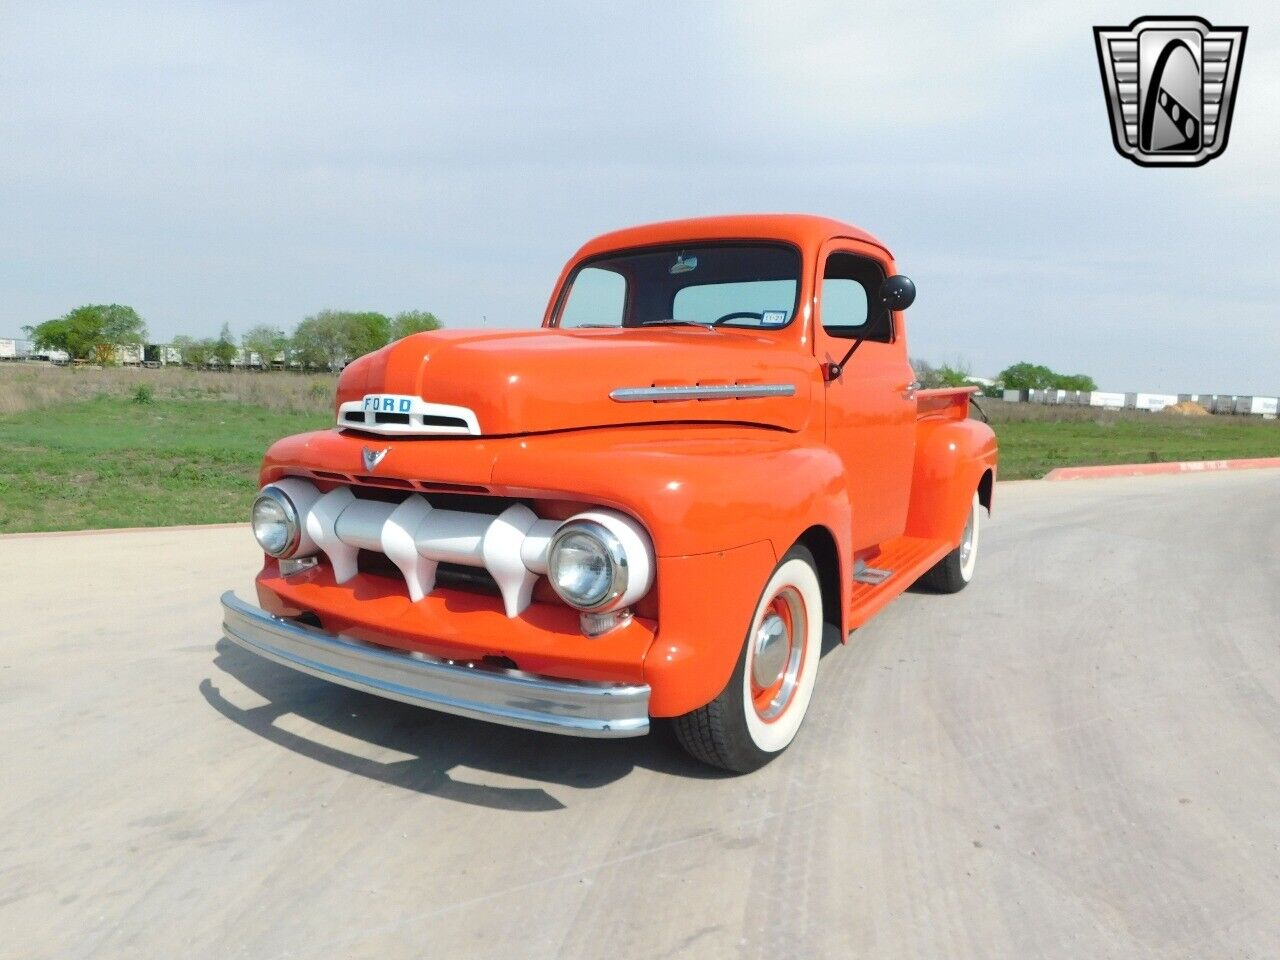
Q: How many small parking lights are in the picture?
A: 2